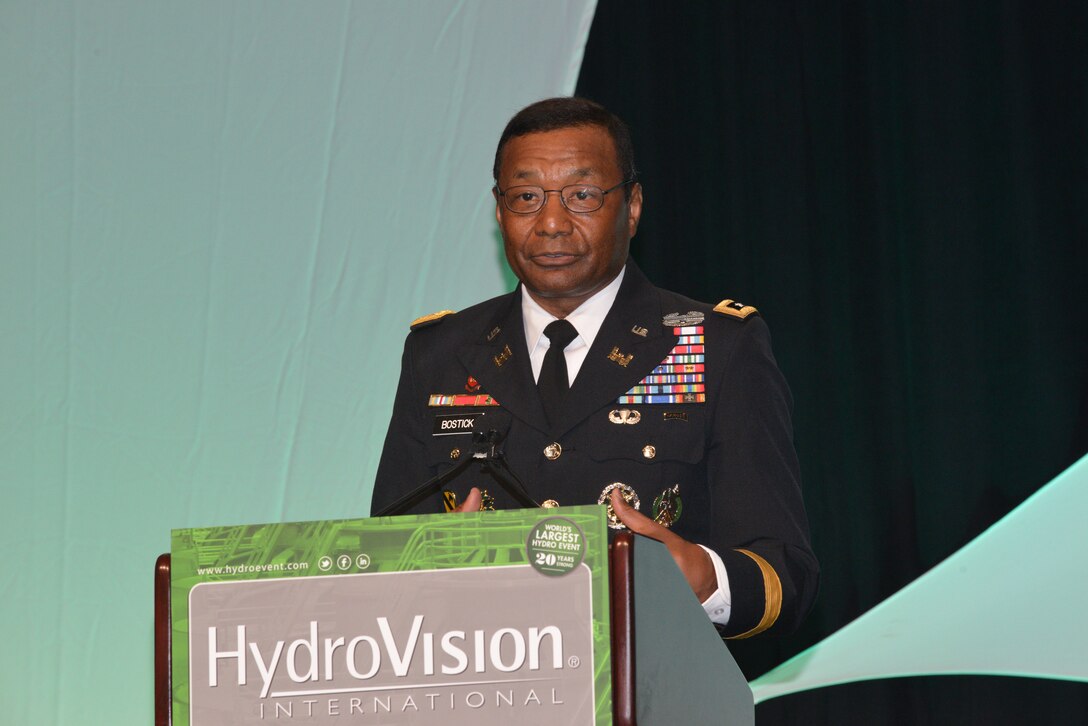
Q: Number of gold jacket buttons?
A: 4